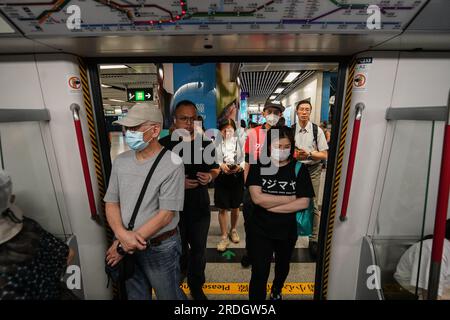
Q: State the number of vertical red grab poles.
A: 3